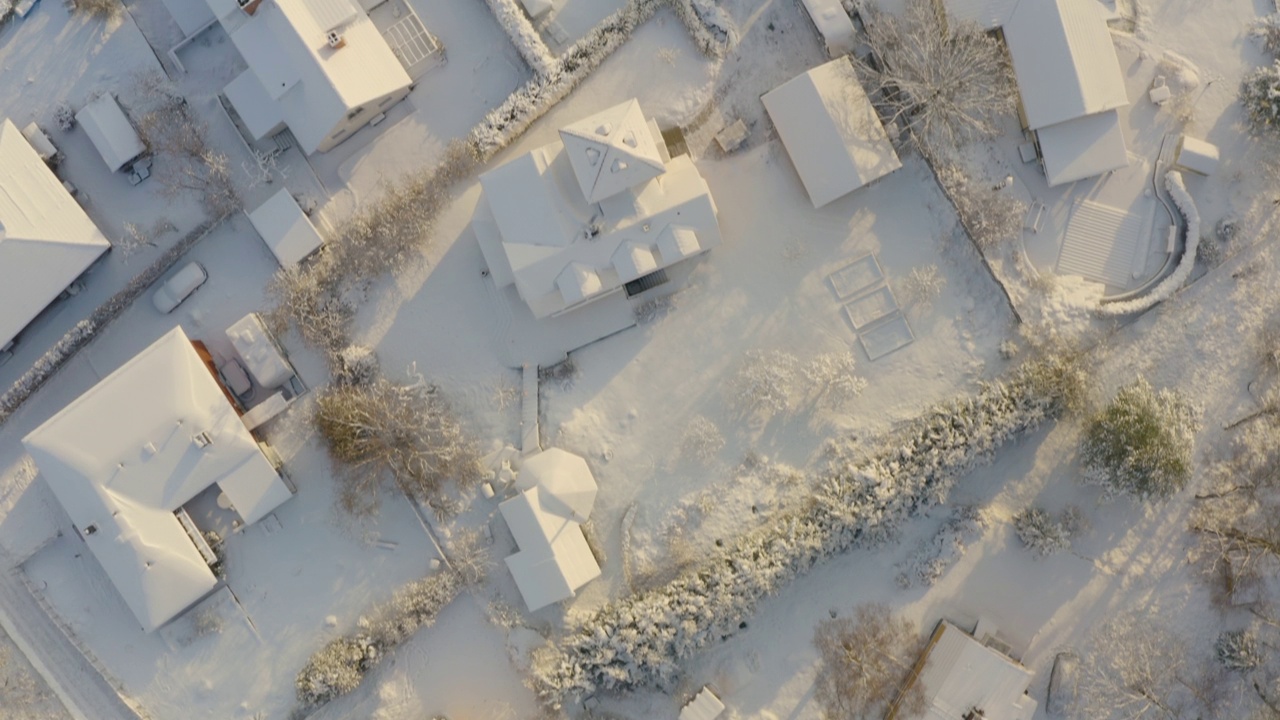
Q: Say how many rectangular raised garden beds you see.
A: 3